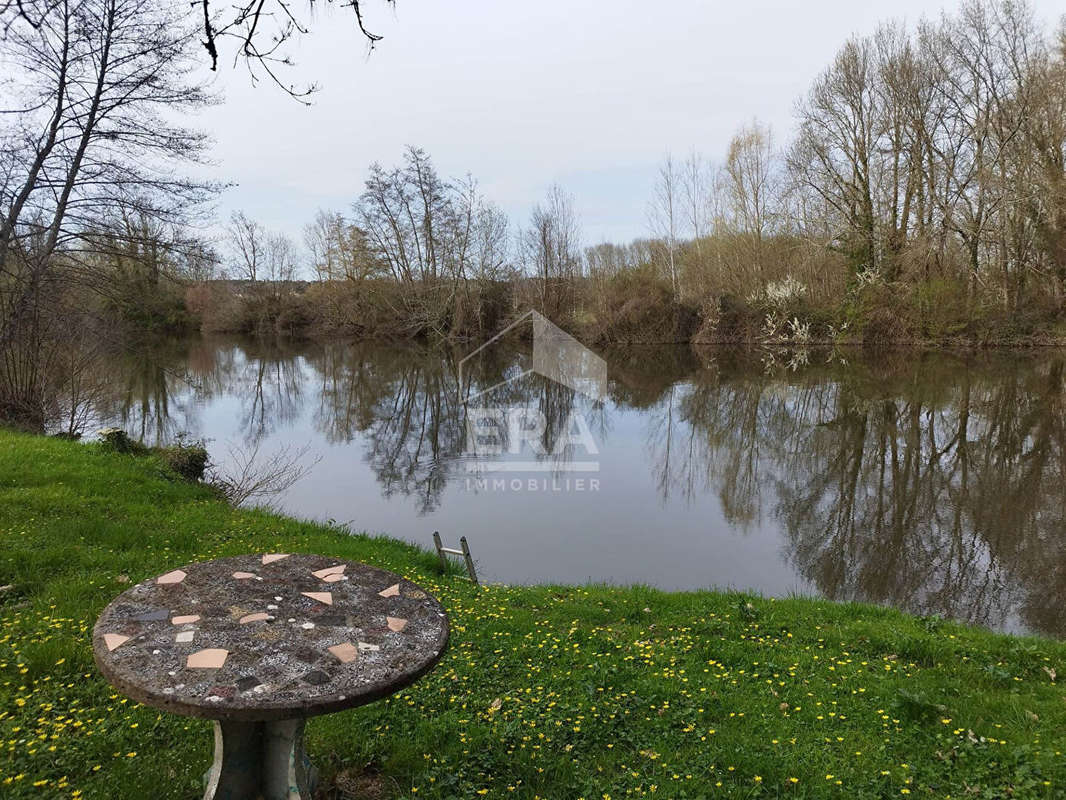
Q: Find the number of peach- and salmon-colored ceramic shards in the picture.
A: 13